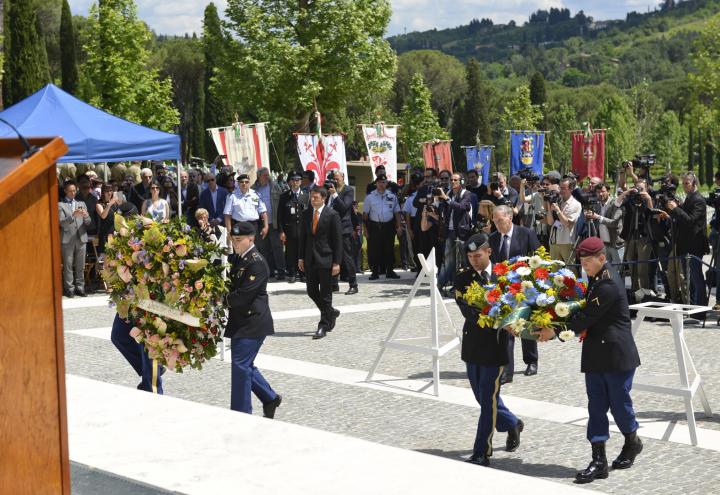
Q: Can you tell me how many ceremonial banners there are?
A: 7